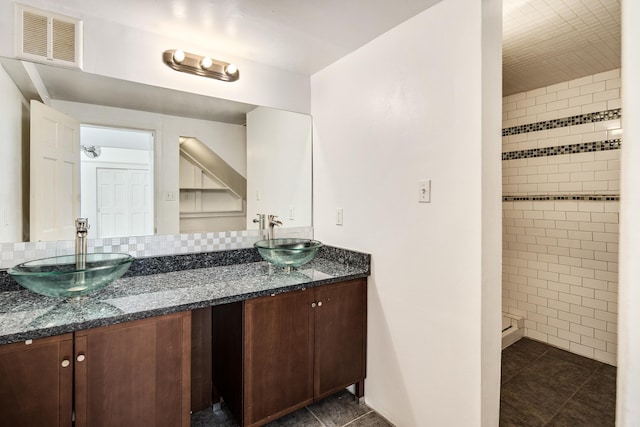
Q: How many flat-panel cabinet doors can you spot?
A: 4